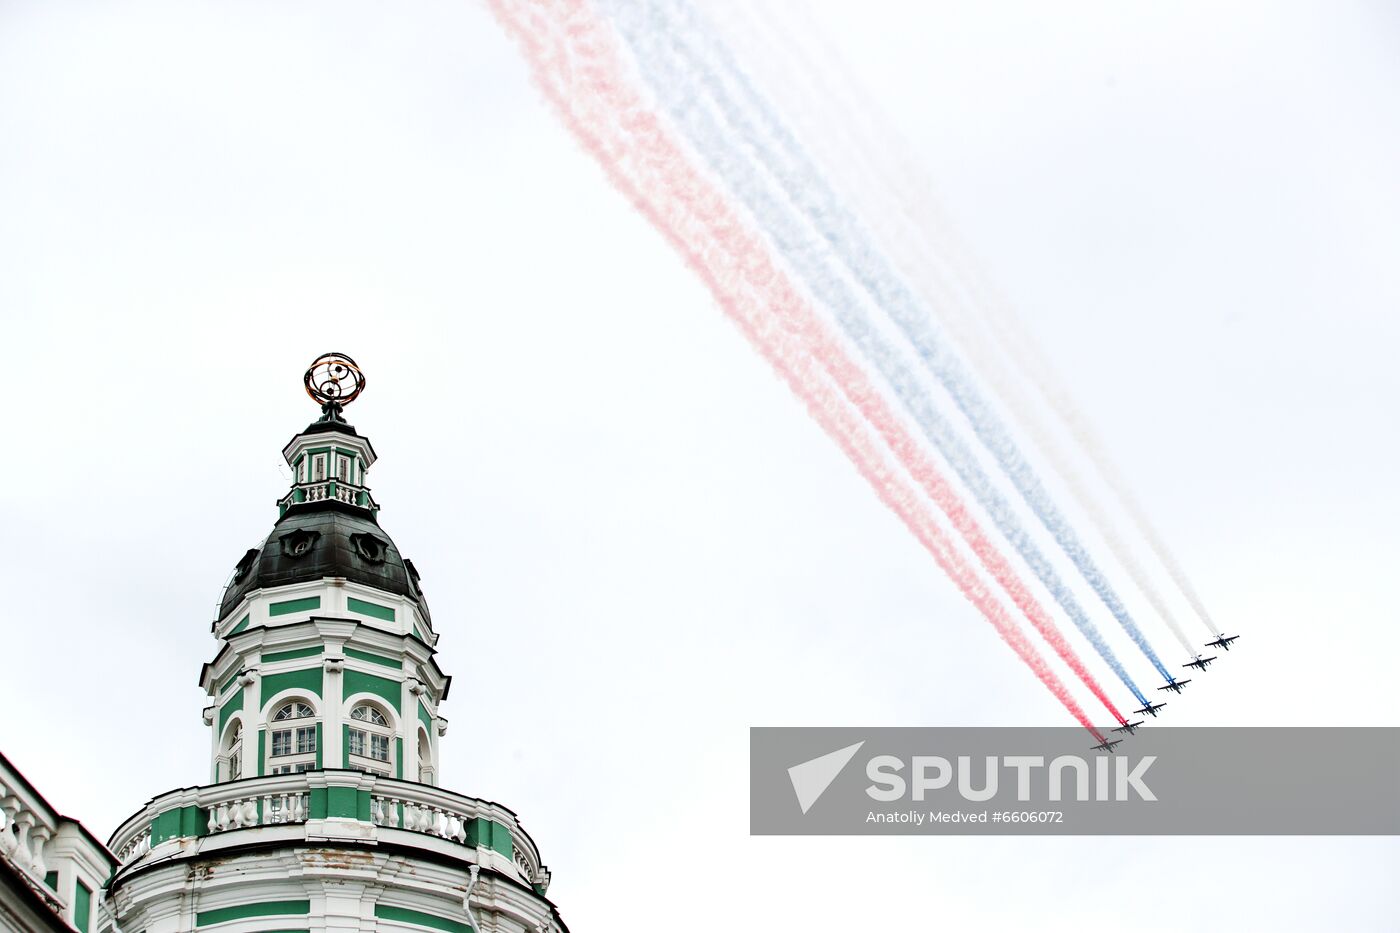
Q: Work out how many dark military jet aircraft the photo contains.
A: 6